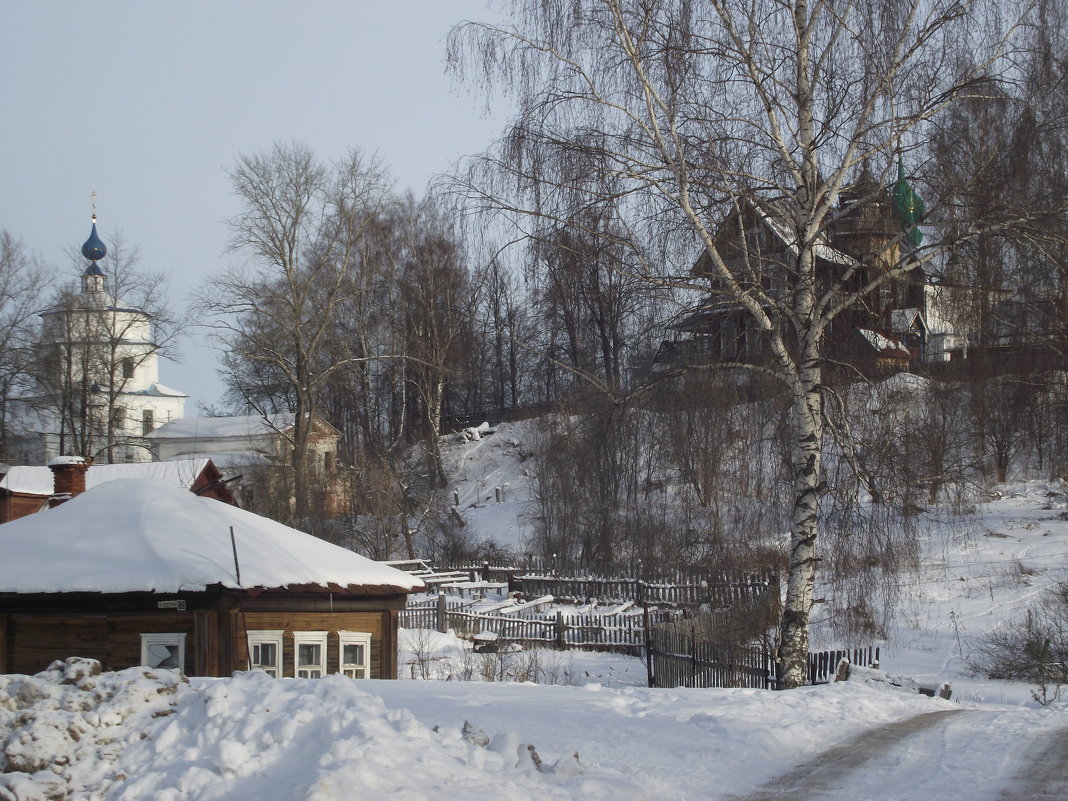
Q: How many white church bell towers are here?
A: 1